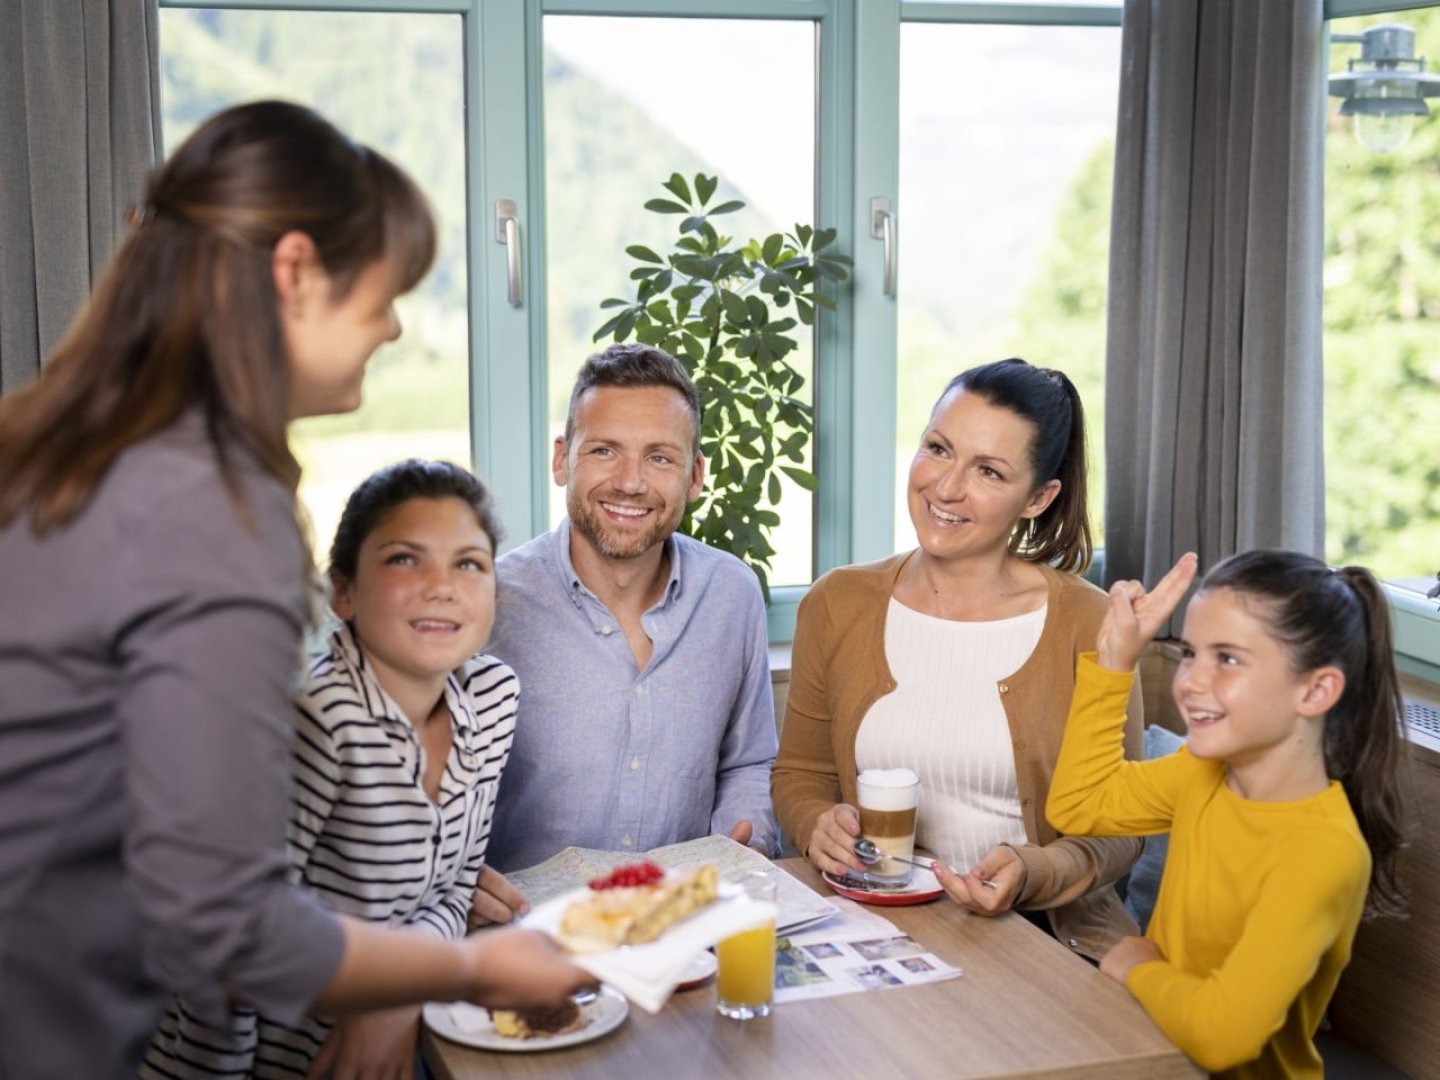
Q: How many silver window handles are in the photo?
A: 2